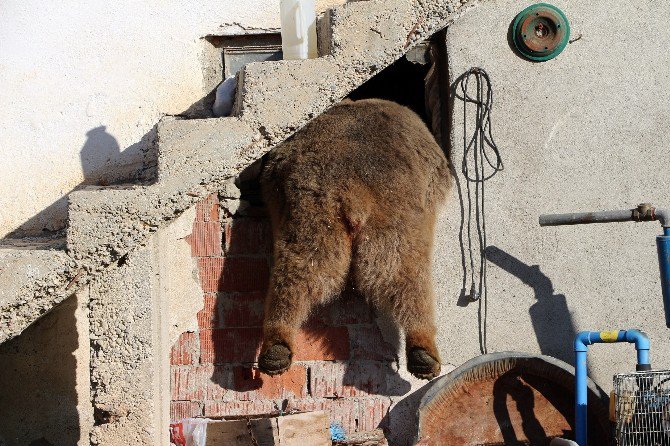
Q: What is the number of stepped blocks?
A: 5